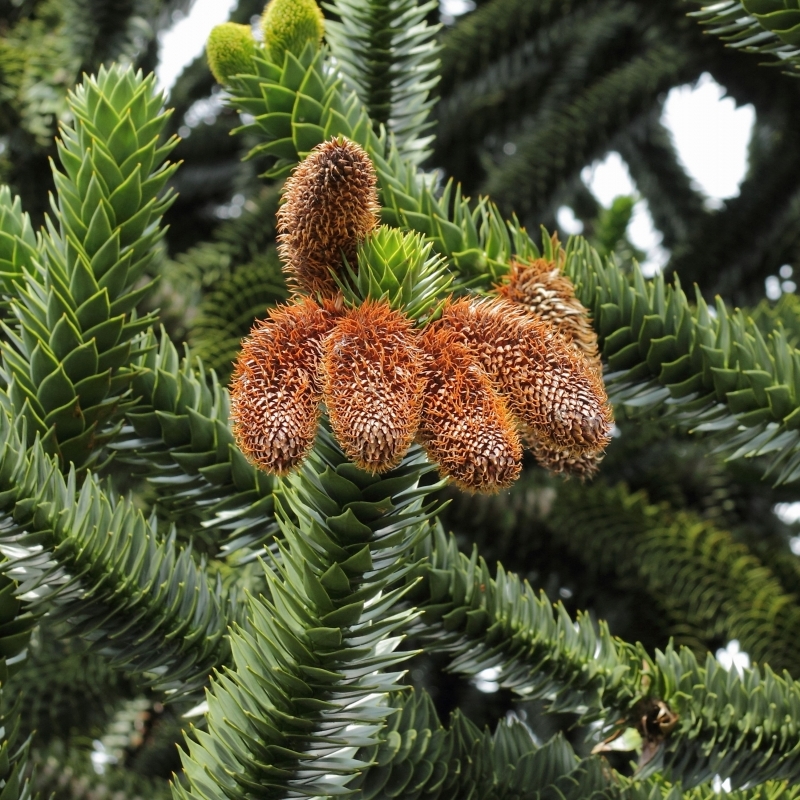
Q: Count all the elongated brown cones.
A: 6